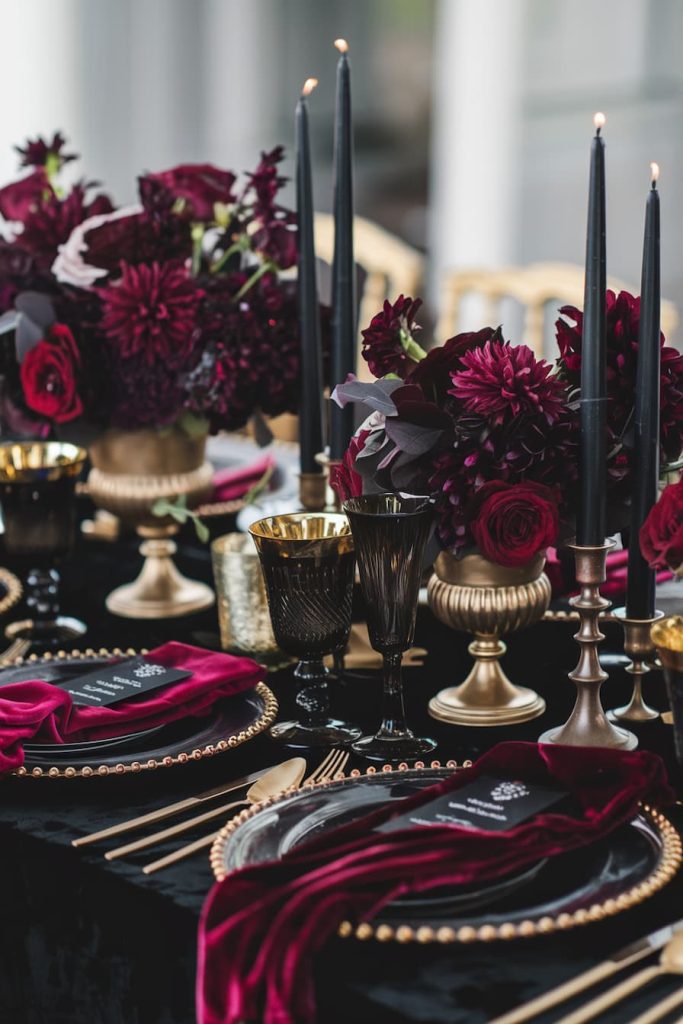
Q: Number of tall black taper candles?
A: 4